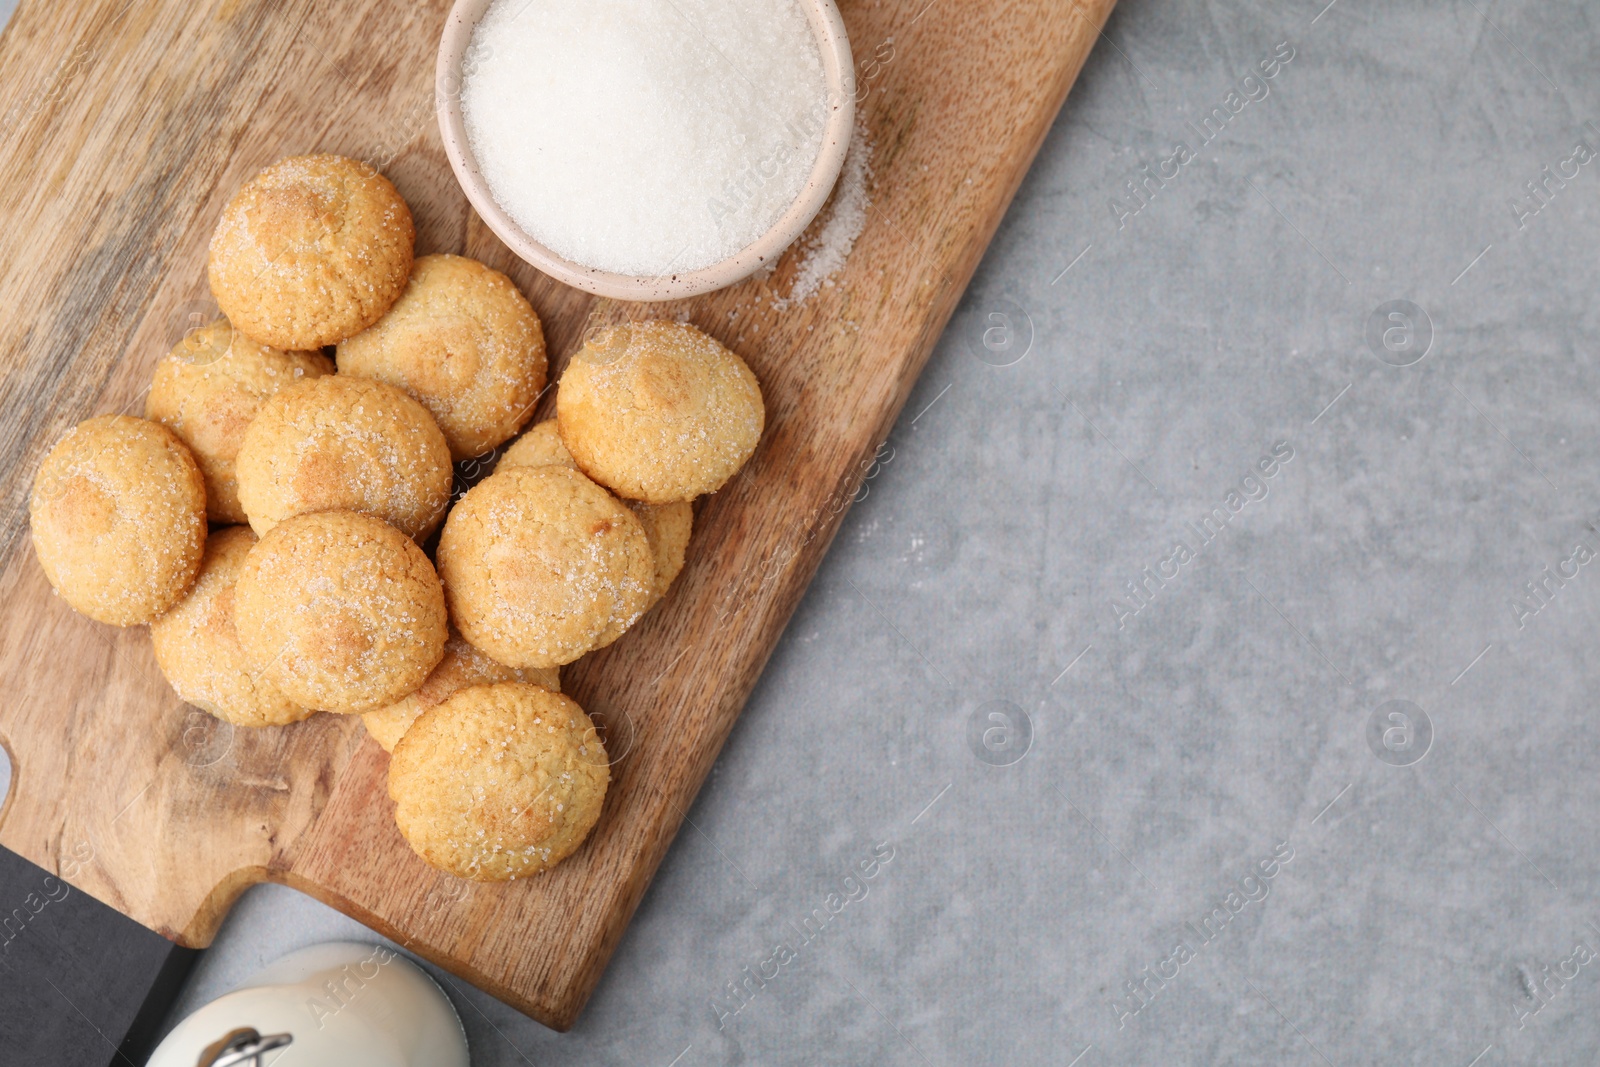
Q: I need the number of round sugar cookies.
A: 12